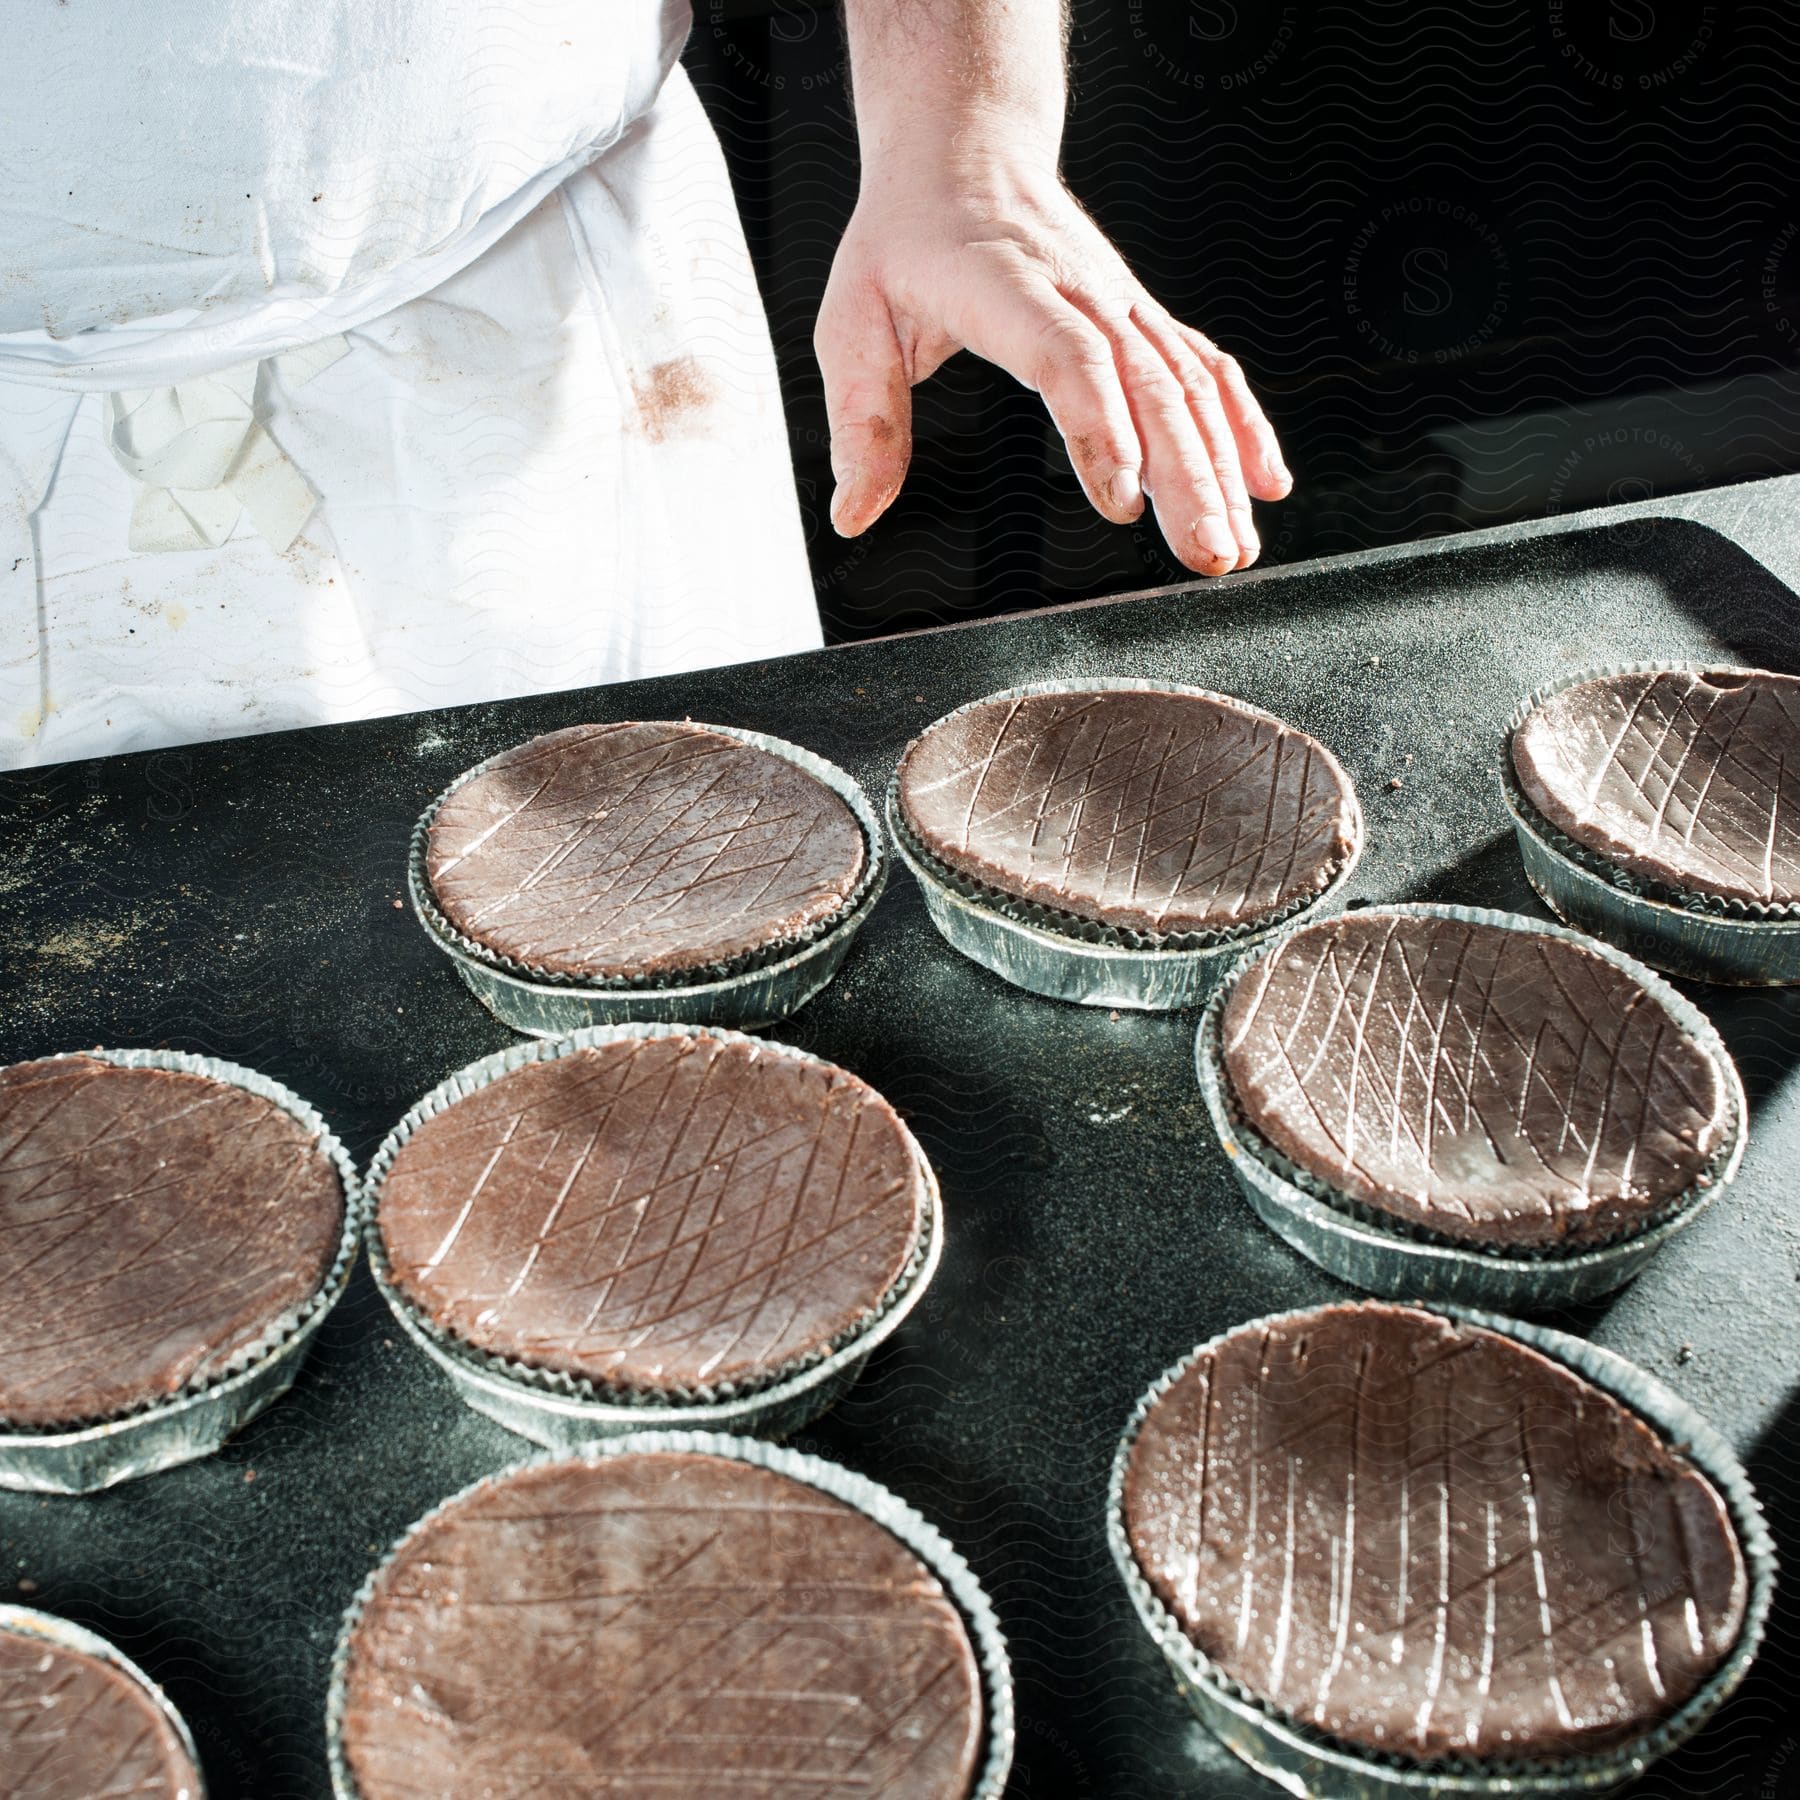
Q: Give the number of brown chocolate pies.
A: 9